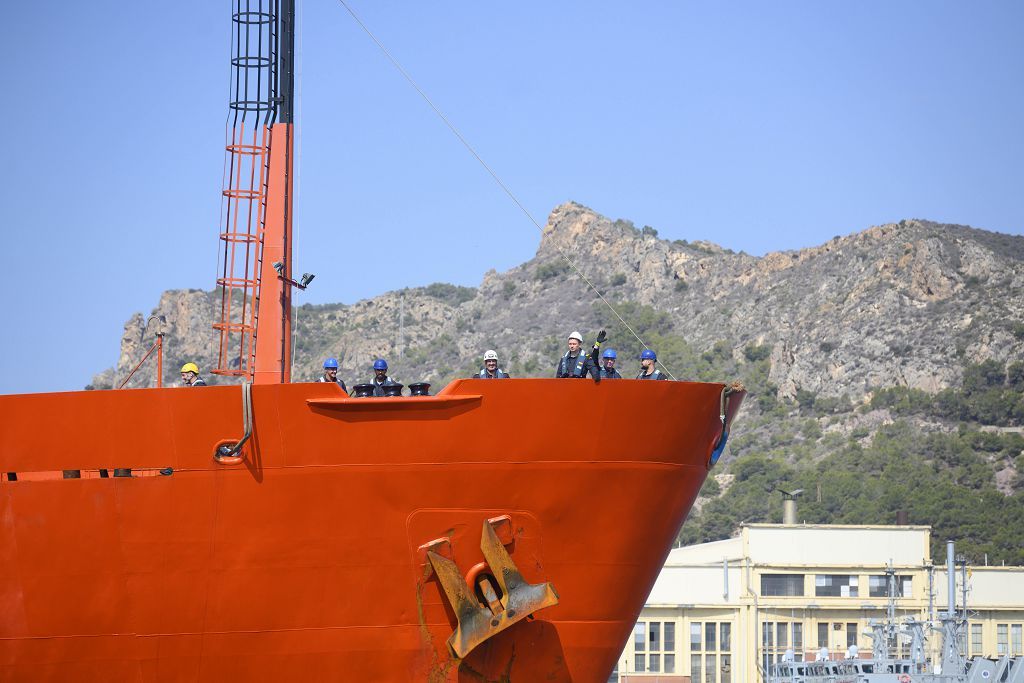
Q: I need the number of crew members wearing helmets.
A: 7